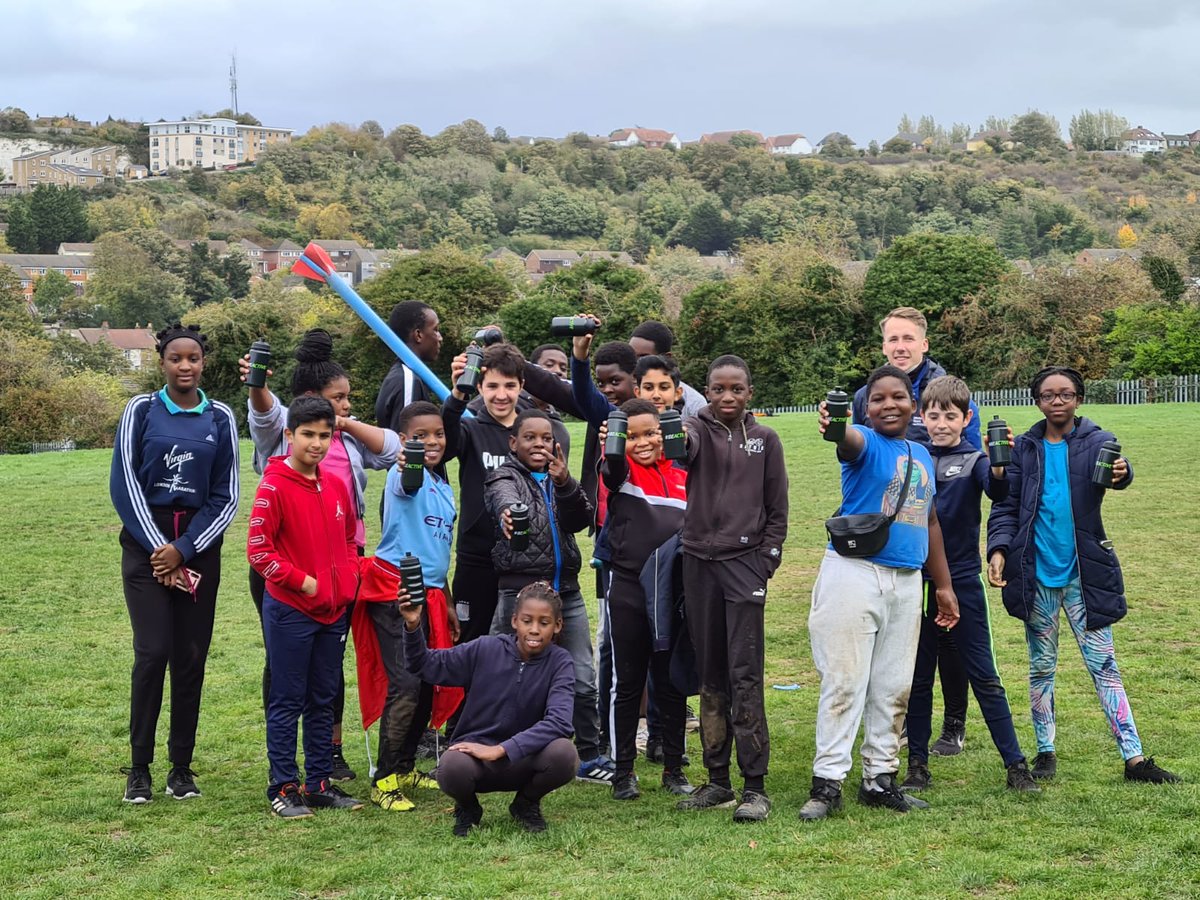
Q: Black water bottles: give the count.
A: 12